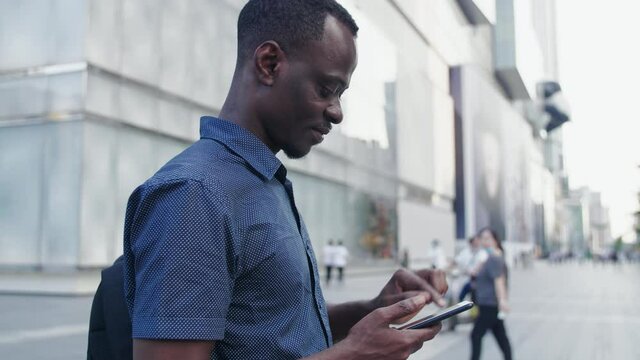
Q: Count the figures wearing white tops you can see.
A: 4